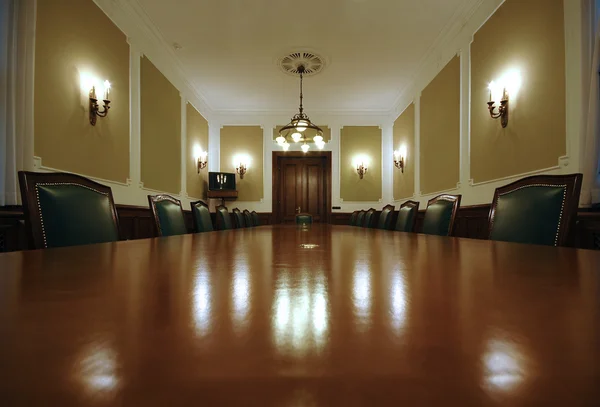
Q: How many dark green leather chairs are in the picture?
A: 15